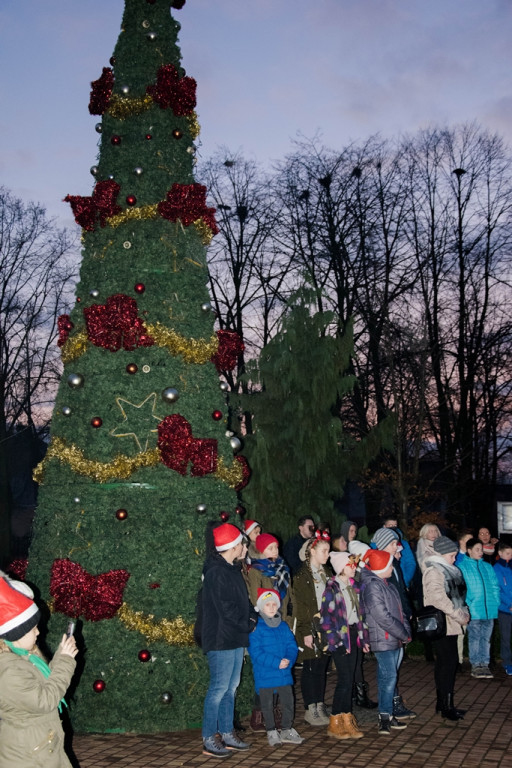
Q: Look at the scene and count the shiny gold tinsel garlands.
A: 5